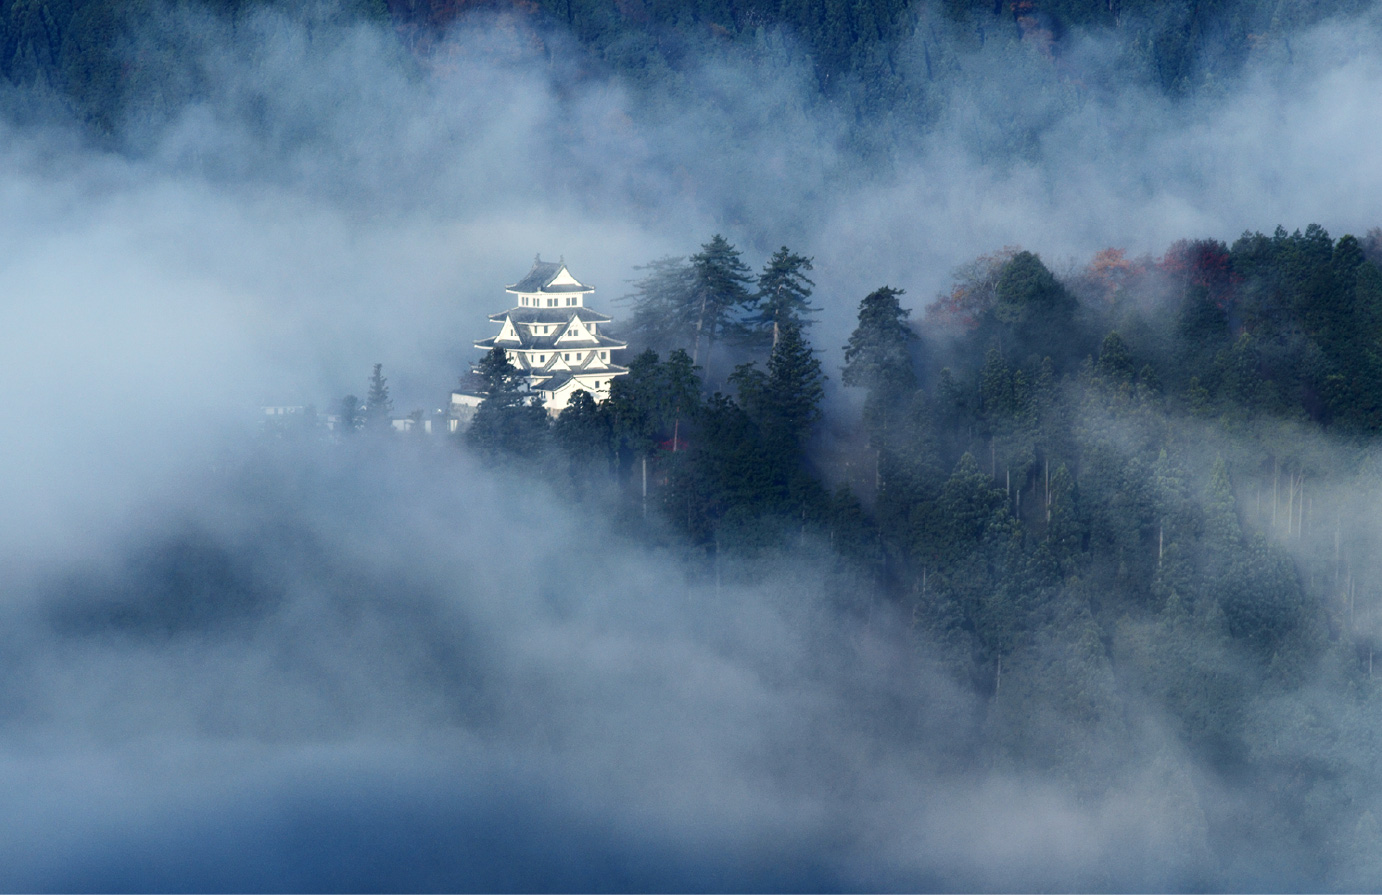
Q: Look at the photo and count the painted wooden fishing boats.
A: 0